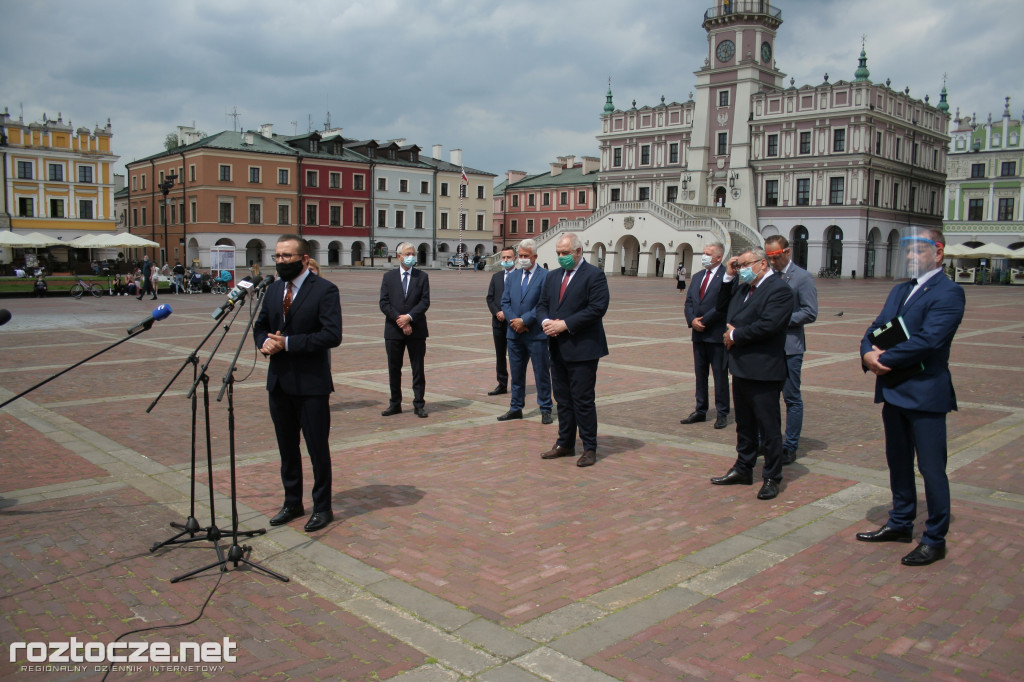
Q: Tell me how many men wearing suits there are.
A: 9